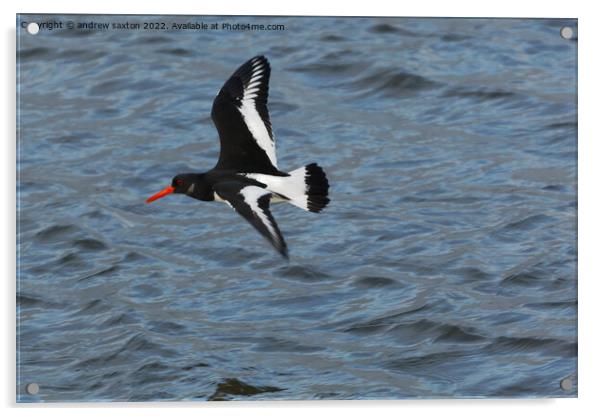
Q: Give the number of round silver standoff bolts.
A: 4